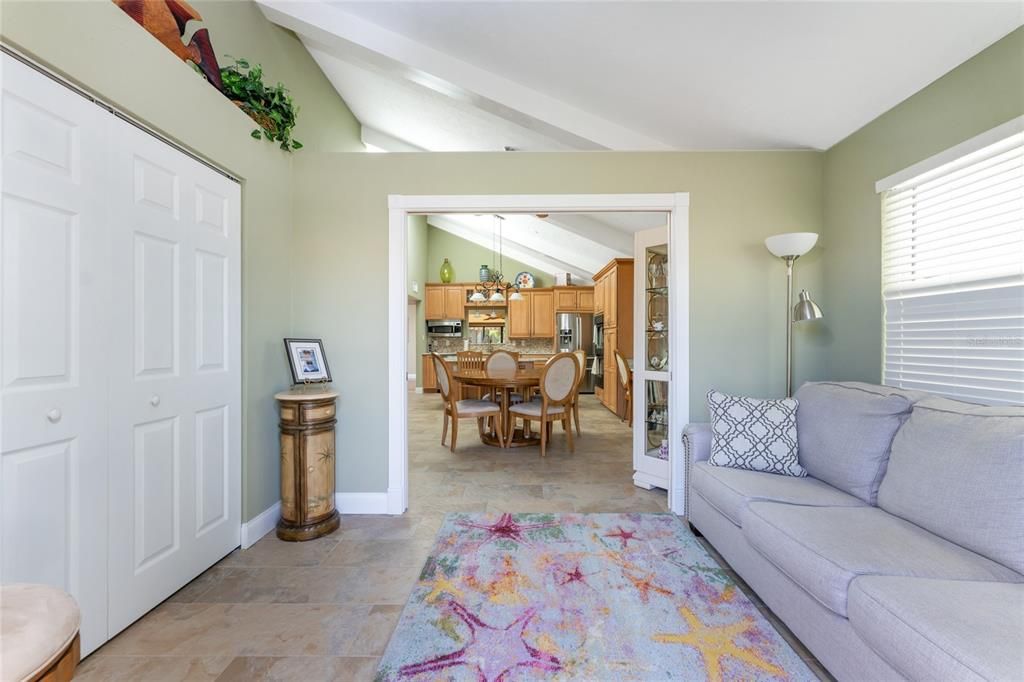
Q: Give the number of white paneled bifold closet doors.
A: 2